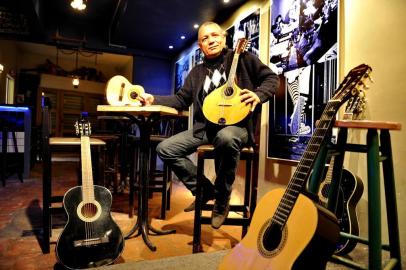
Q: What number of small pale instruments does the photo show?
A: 1